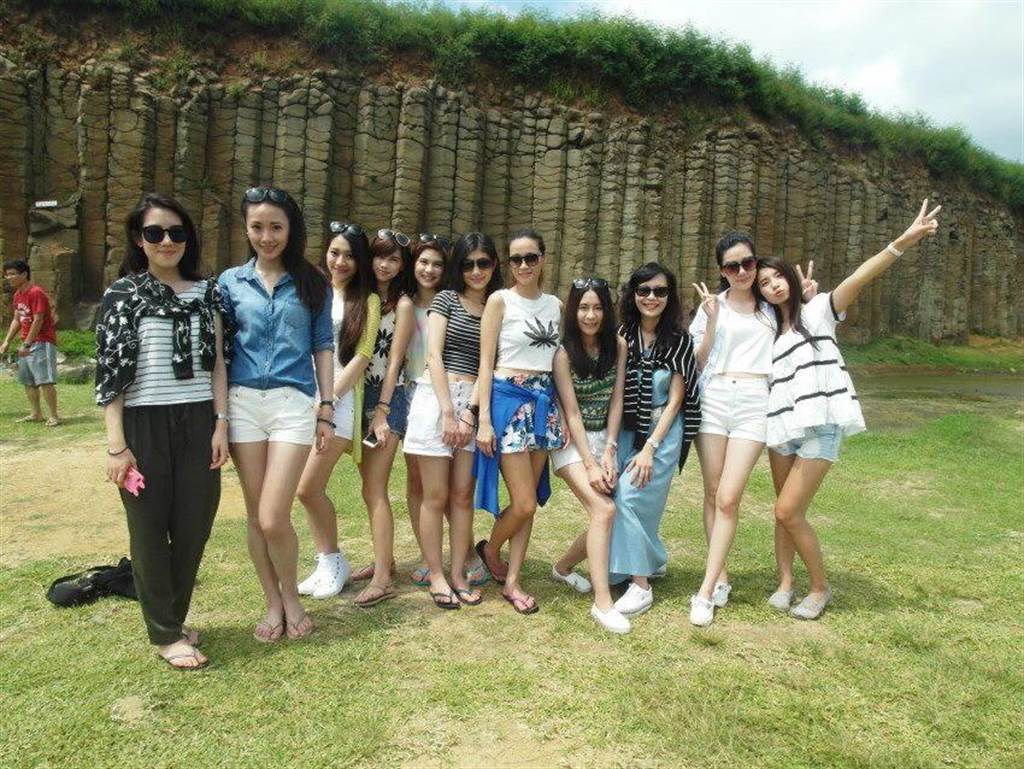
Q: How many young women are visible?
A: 11